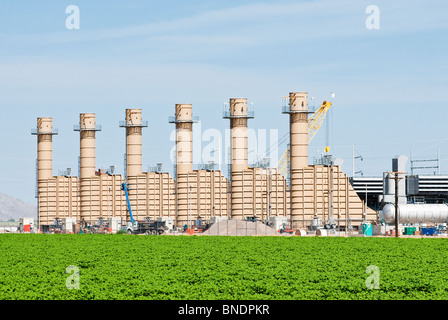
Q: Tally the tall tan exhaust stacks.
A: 6